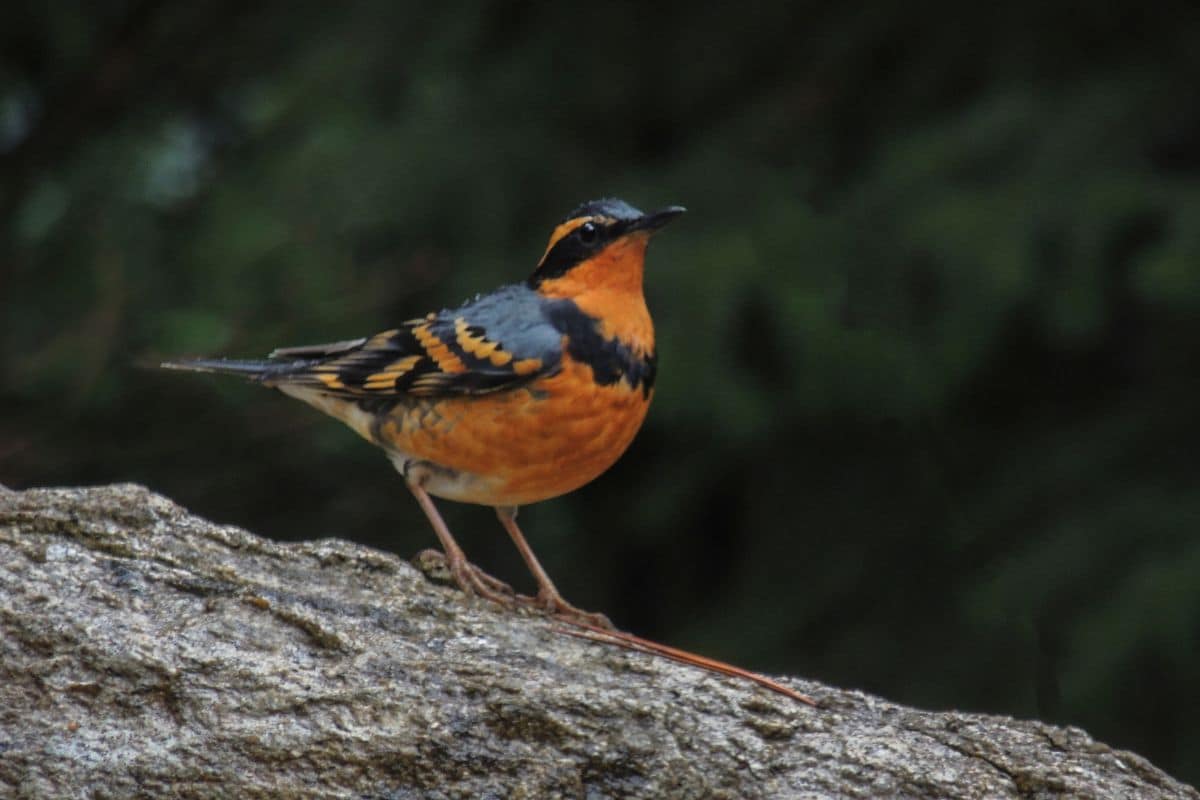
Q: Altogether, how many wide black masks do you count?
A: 1